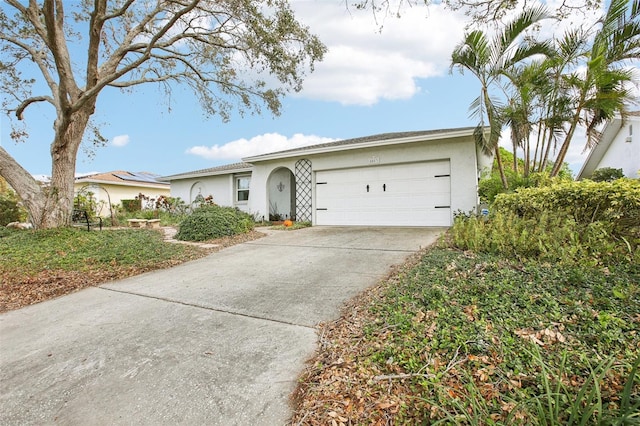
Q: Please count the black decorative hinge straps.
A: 4